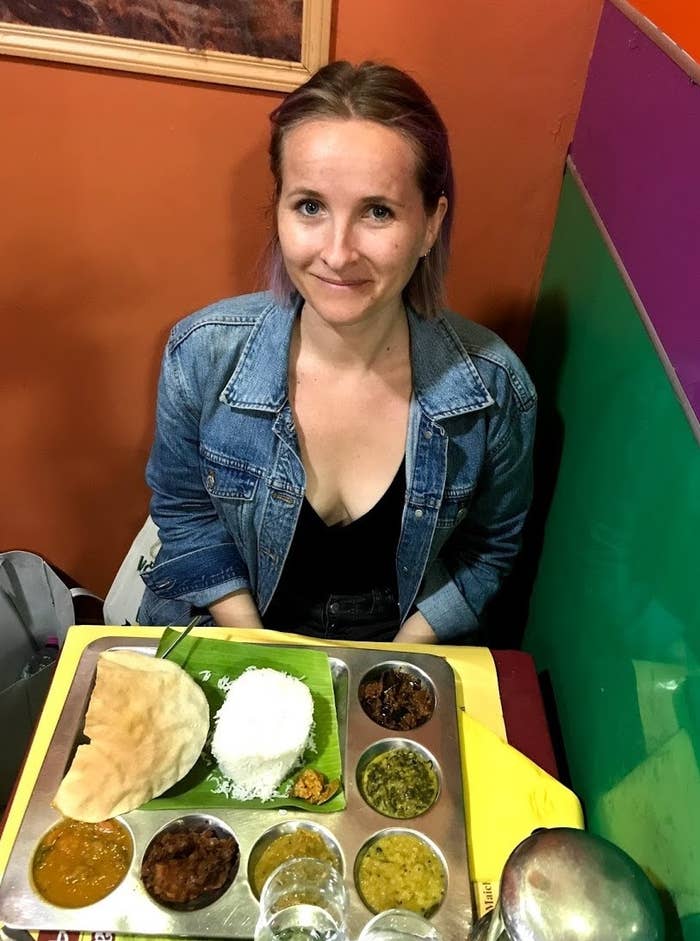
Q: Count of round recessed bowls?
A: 6